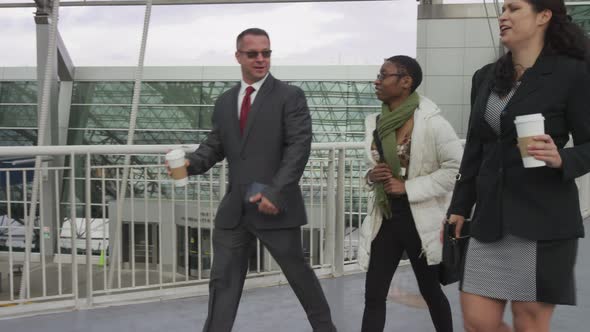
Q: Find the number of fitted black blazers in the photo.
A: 1